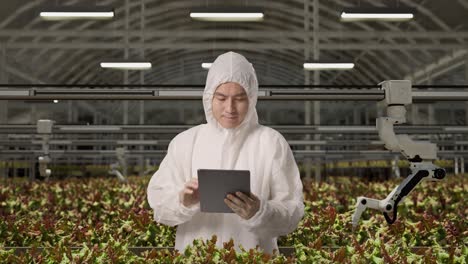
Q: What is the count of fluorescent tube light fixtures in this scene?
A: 6